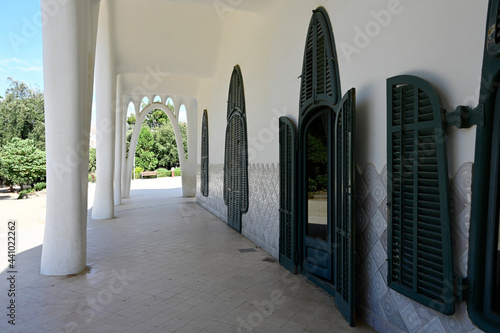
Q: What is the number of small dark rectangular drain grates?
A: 2